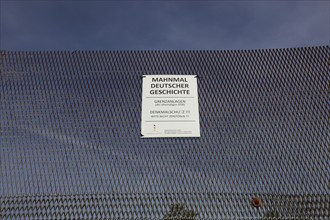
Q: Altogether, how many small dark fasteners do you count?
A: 3